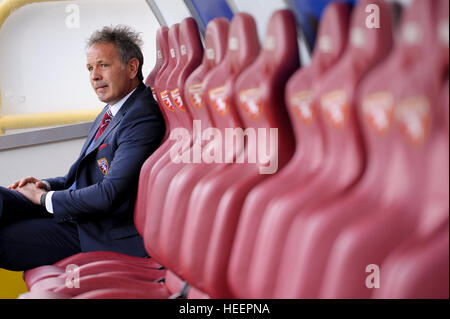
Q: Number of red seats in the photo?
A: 10